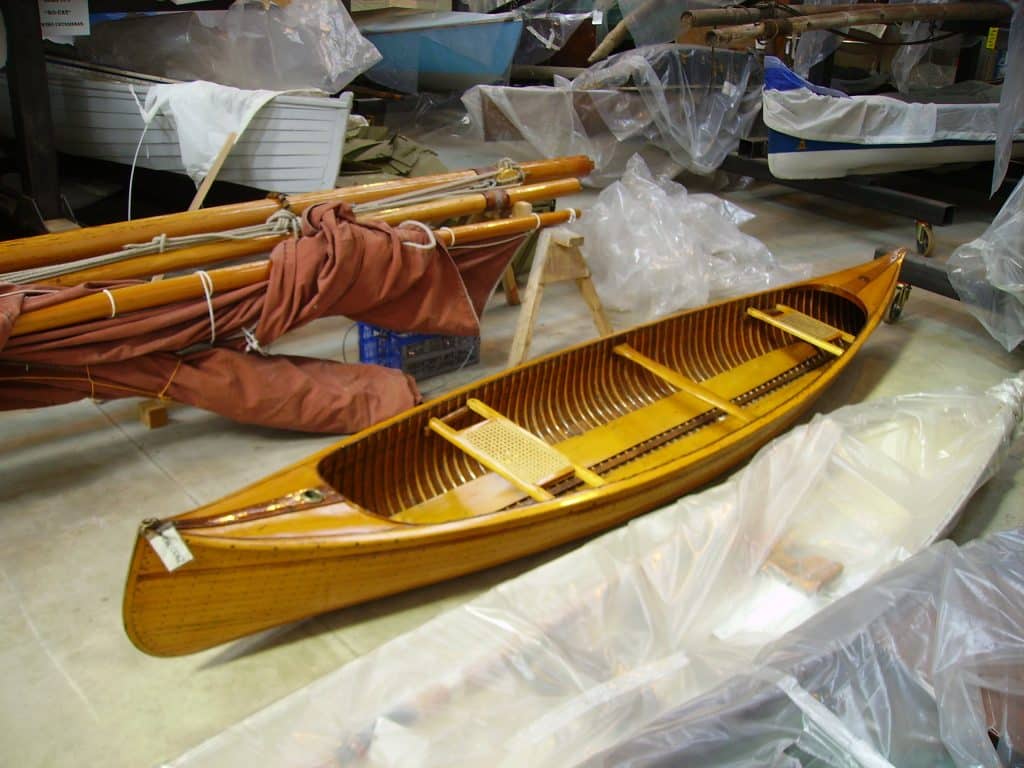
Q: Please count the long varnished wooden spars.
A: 3